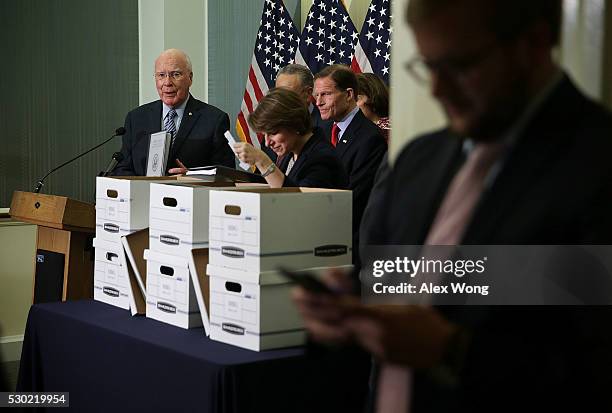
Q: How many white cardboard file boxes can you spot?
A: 6